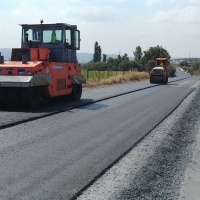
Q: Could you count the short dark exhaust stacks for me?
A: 2